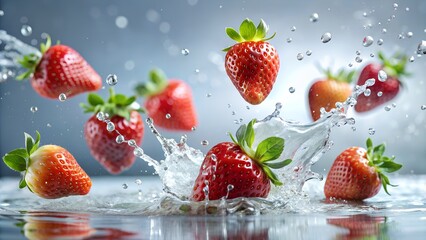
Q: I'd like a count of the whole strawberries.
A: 9